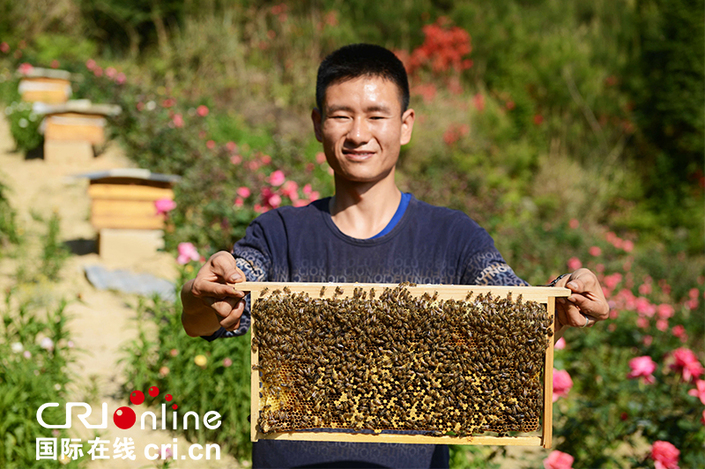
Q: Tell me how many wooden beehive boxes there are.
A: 3